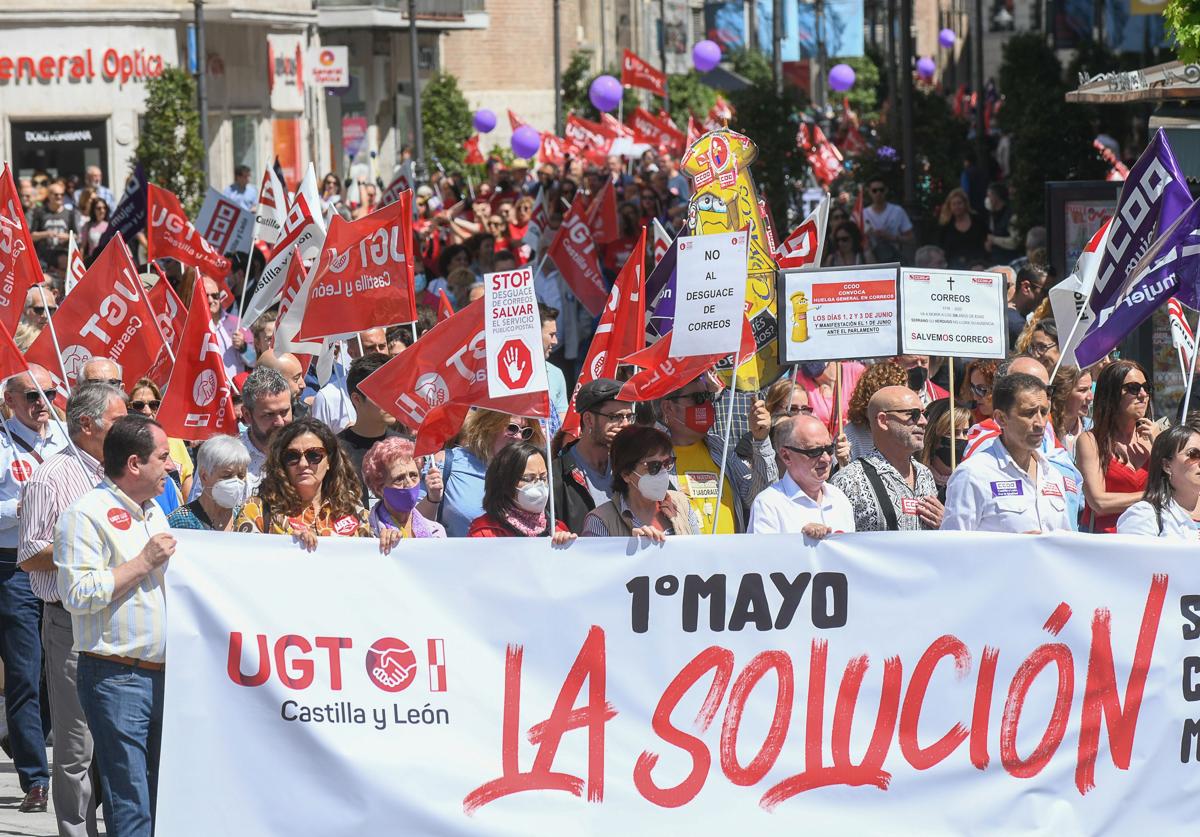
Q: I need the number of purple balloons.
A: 7